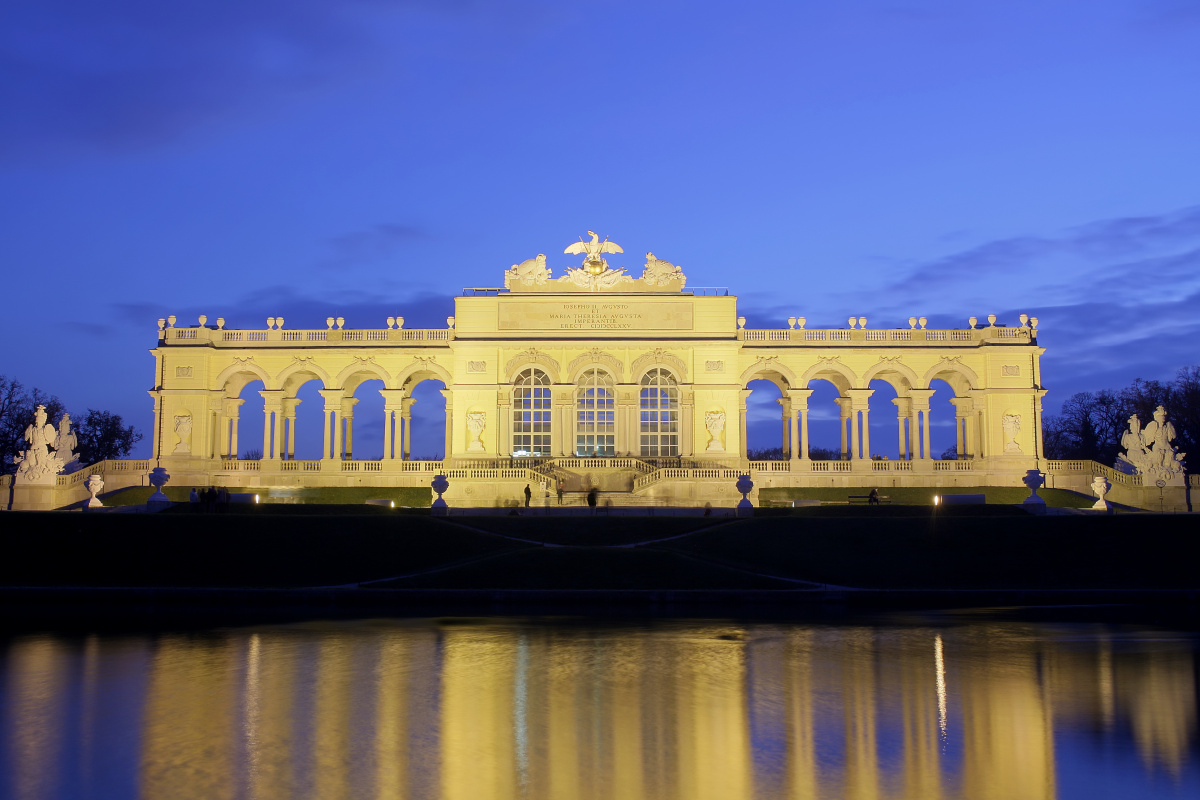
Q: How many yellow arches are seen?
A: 11